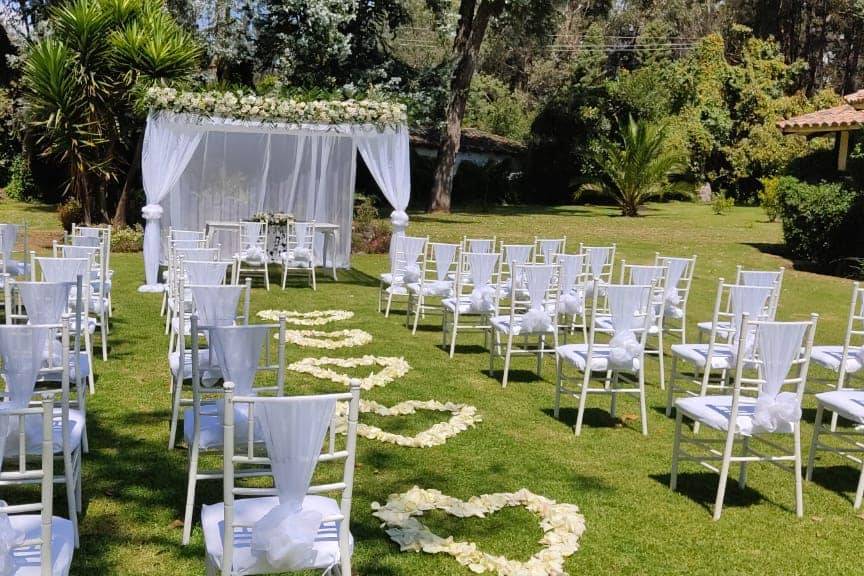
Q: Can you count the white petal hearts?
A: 5